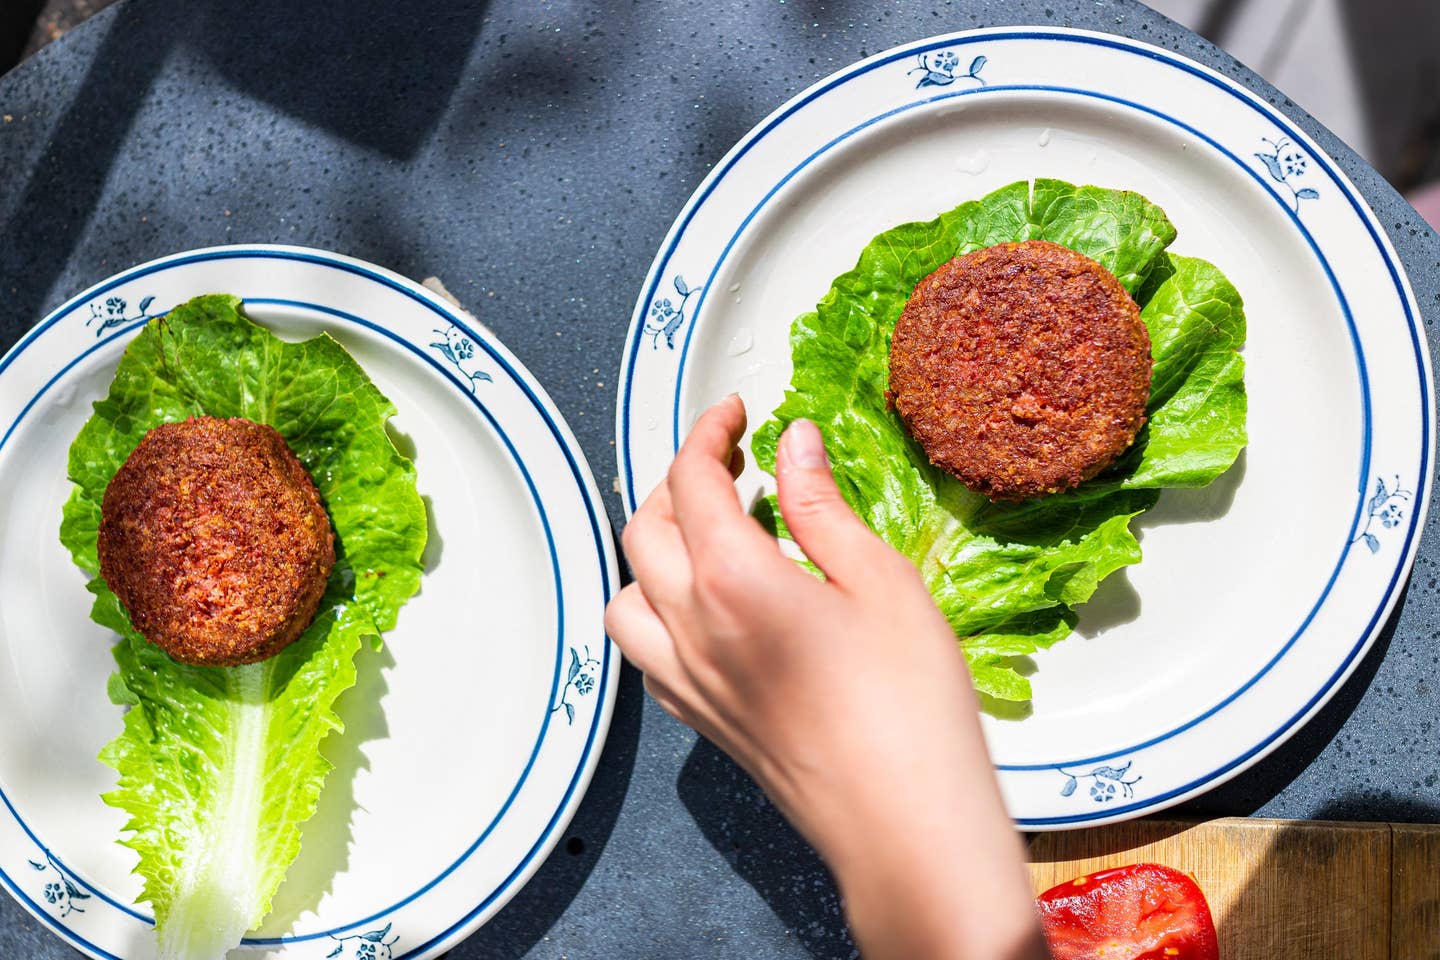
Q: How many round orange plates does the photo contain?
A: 0